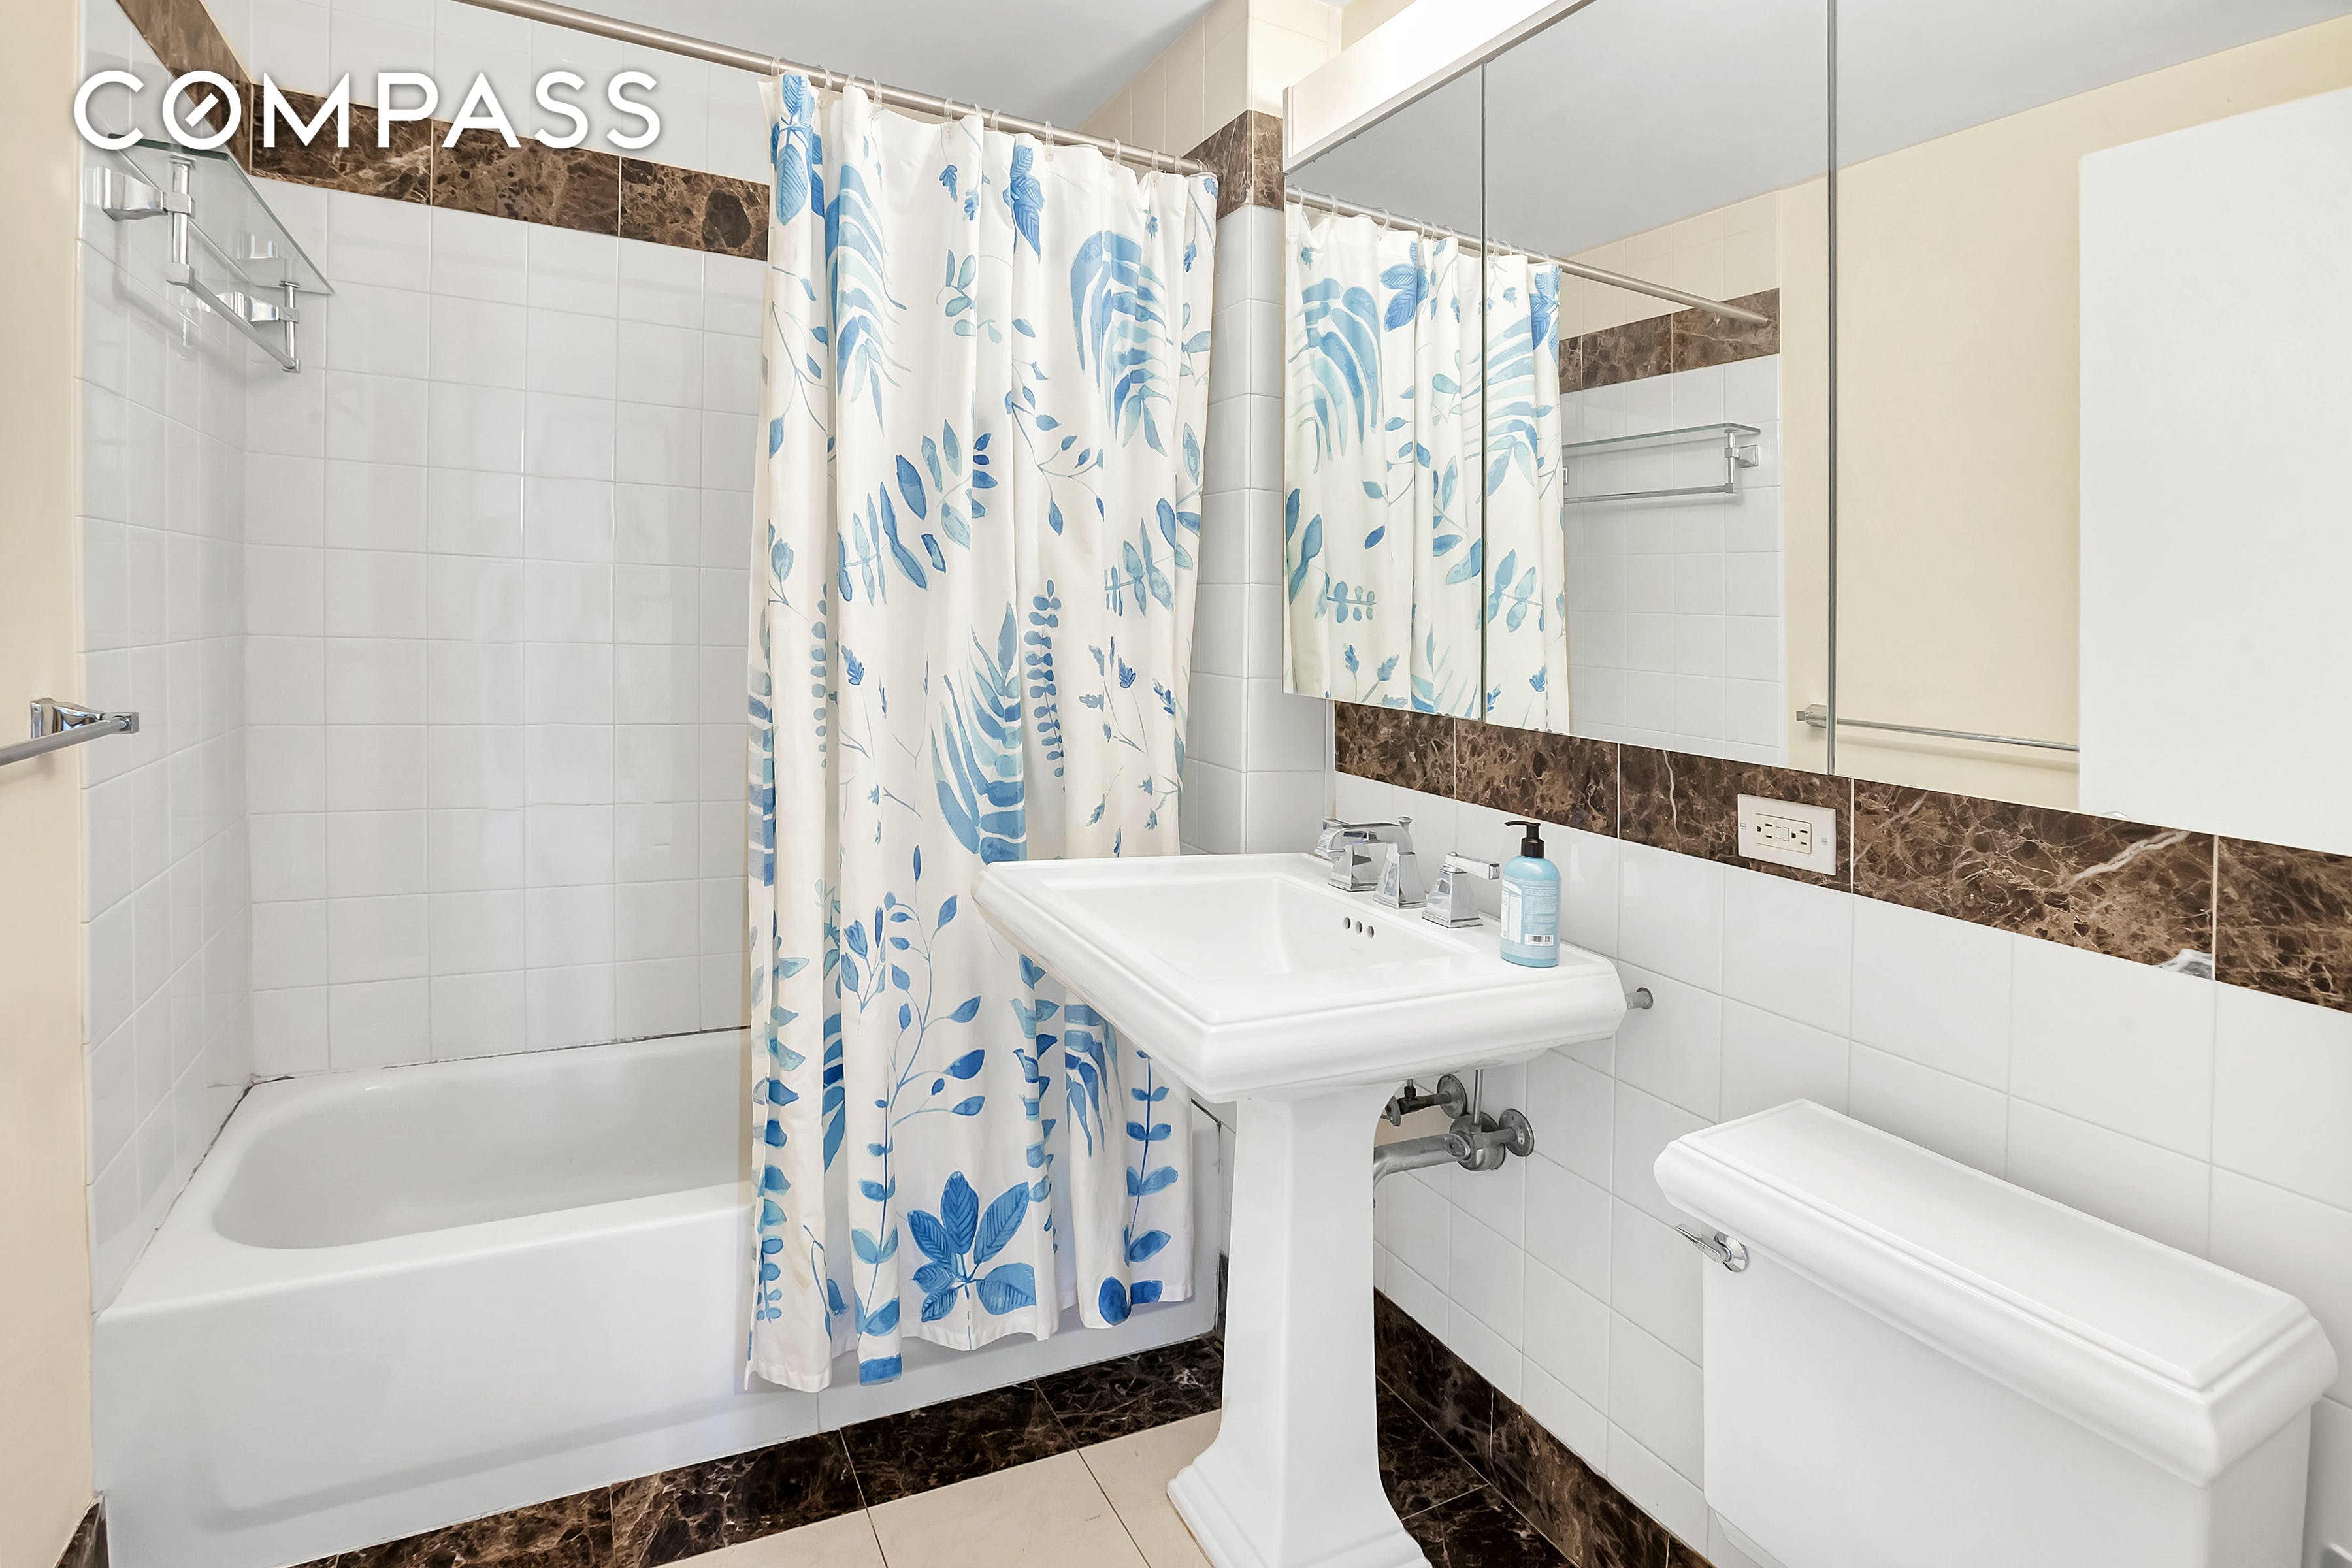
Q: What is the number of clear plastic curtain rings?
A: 12